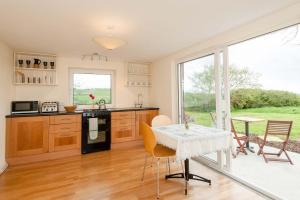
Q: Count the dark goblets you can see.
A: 4